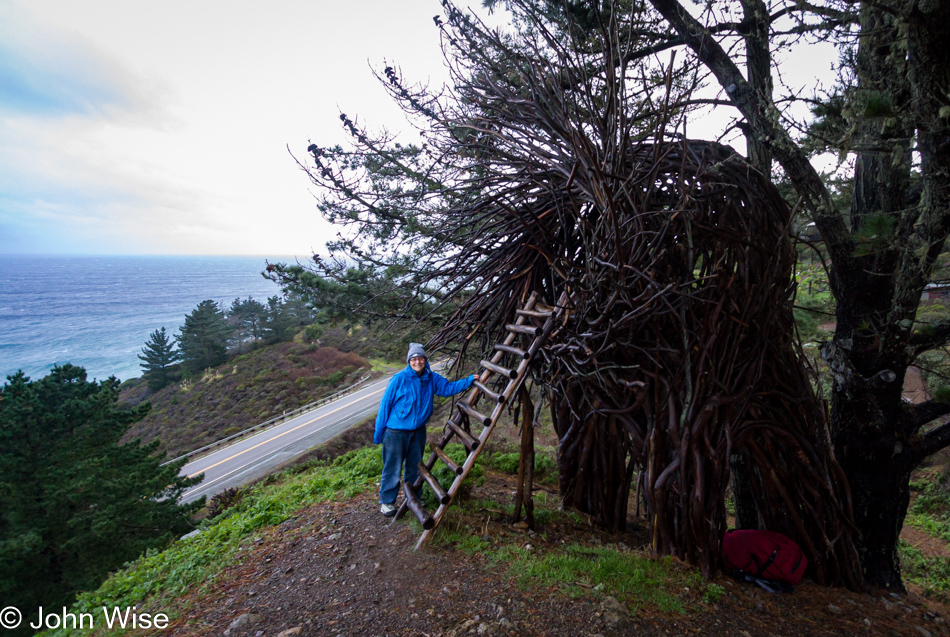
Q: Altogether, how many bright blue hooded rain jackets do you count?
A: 1